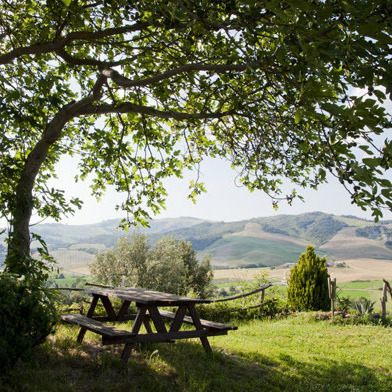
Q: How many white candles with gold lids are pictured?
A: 0